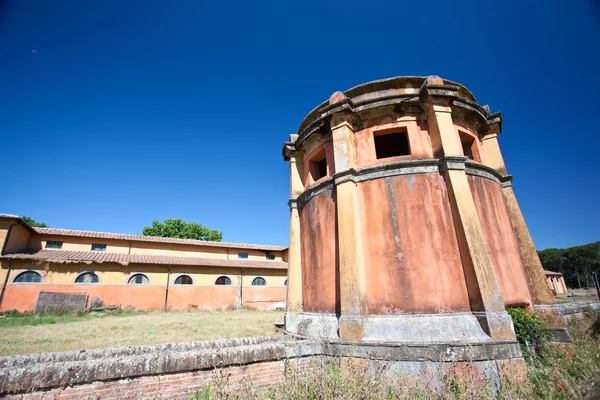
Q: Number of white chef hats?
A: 0